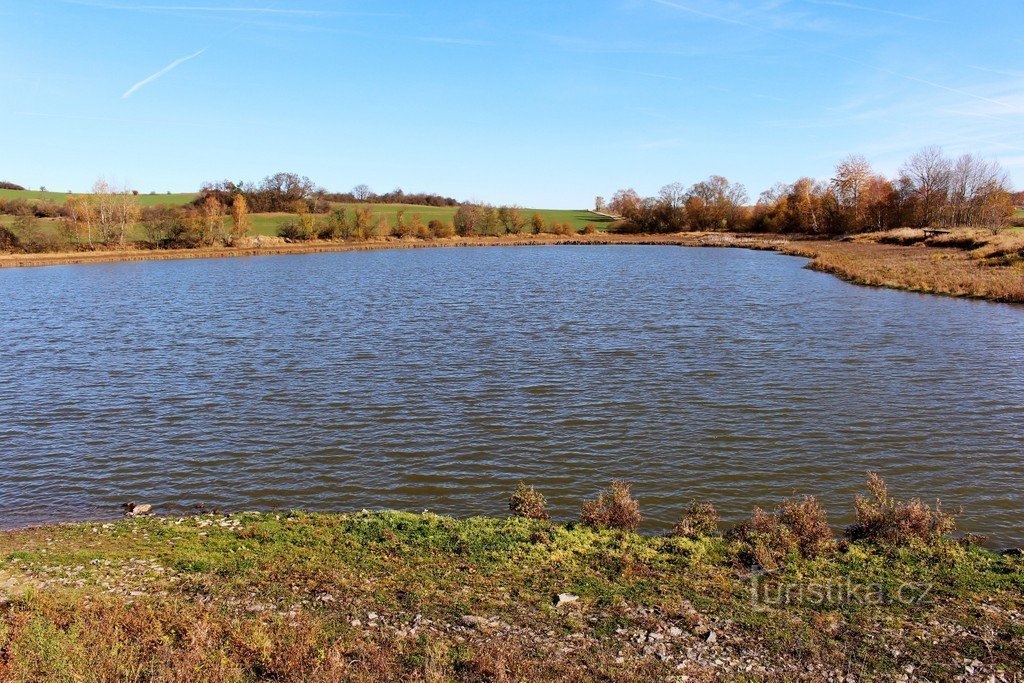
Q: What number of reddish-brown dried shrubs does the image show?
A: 5